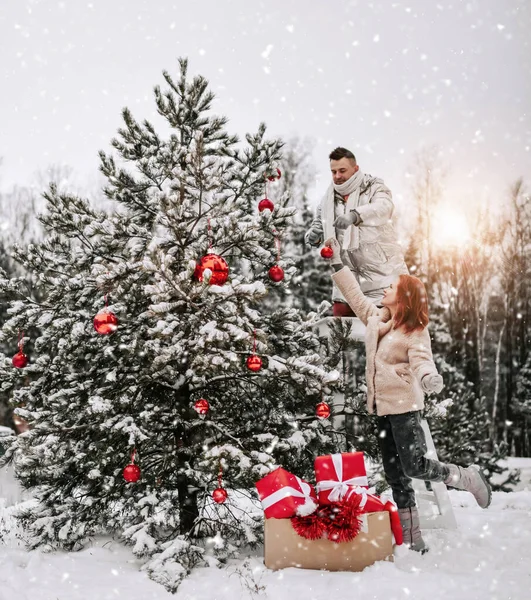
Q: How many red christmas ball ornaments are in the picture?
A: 12